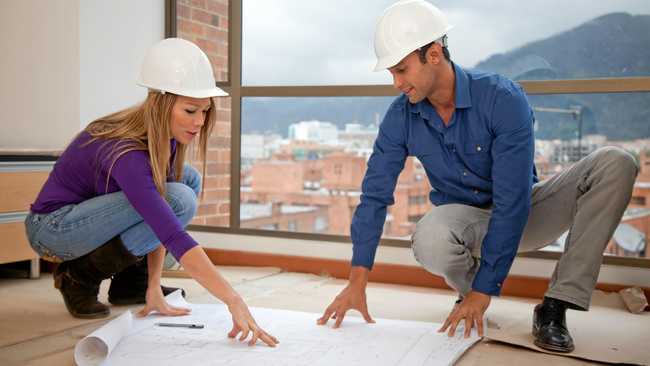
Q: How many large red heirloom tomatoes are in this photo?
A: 0